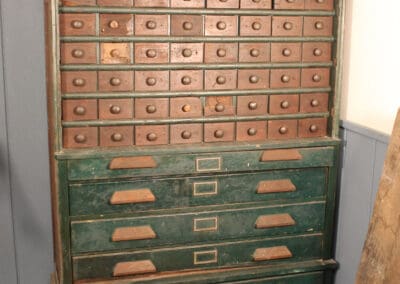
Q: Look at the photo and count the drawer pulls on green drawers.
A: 8